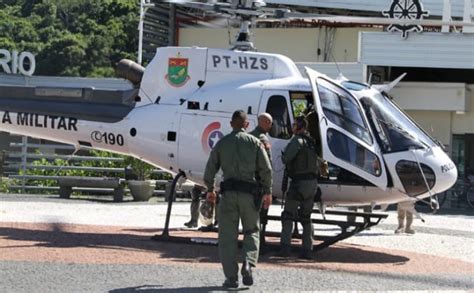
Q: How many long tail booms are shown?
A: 1